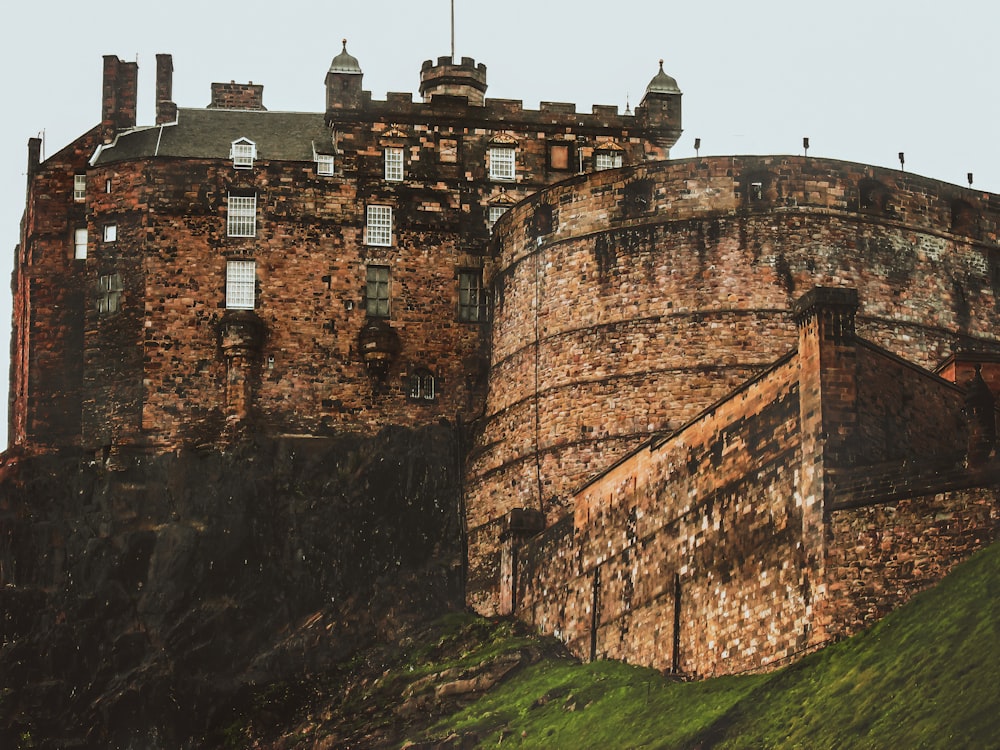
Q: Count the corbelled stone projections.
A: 2